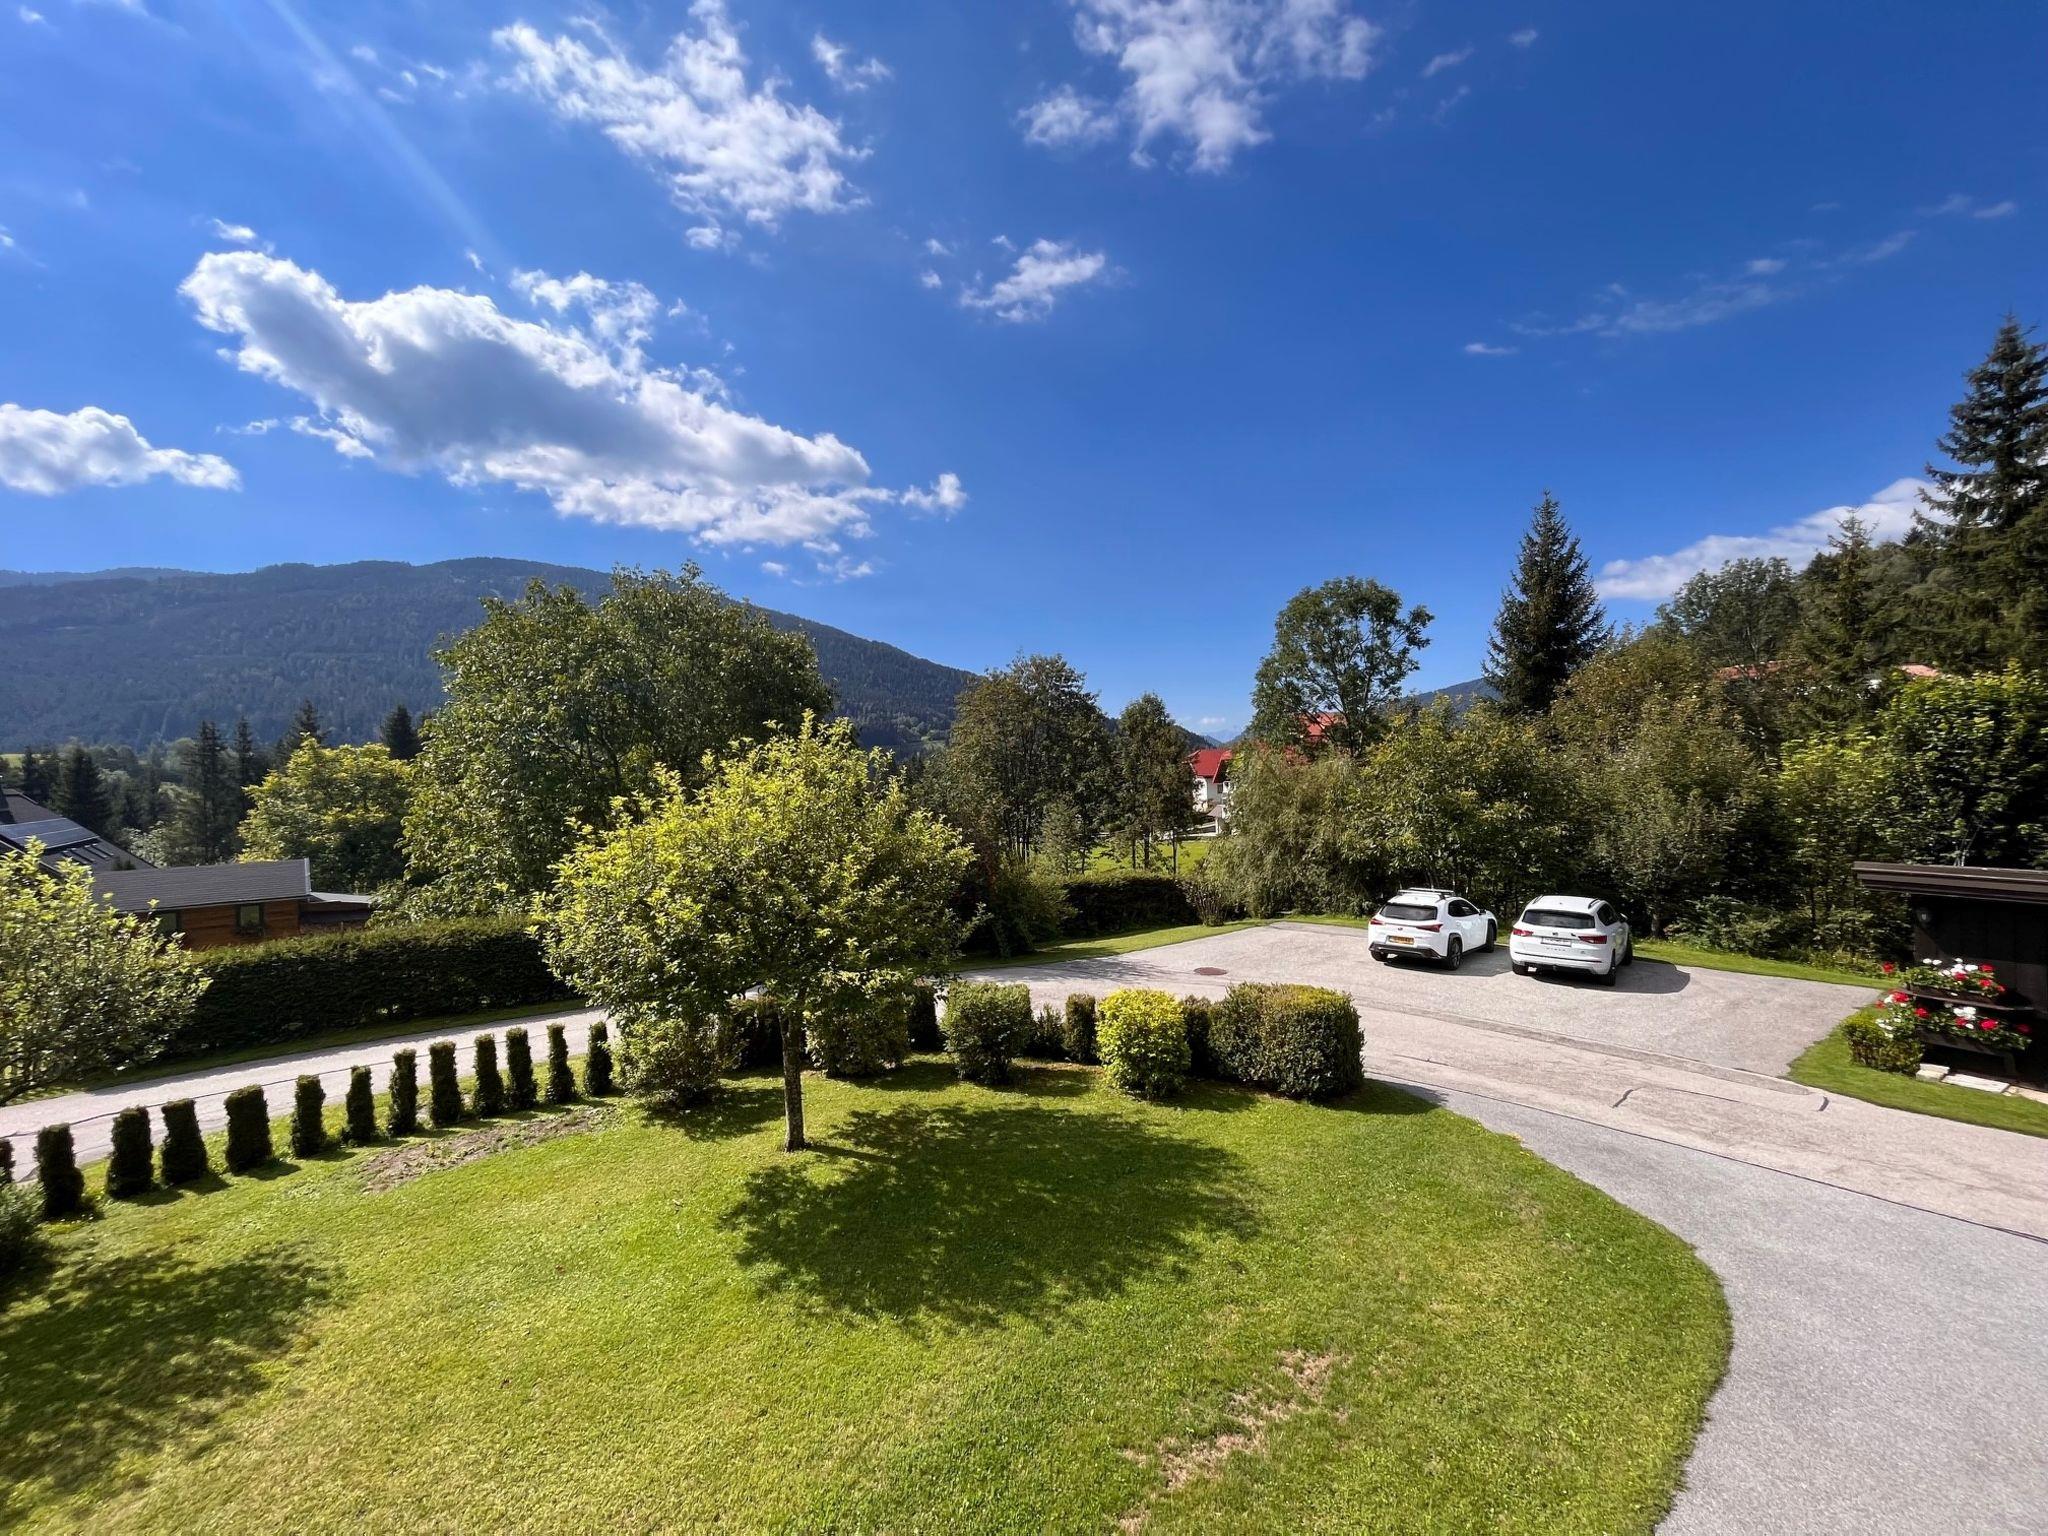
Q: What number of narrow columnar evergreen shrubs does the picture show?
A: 13